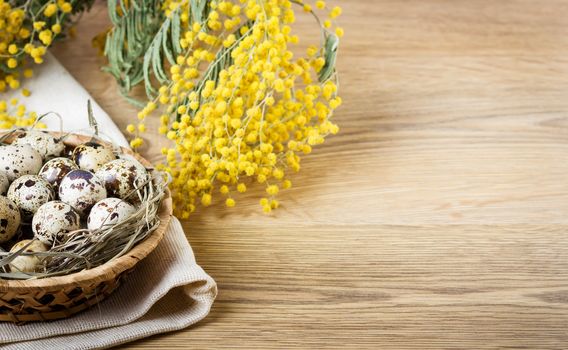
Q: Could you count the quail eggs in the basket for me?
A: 12